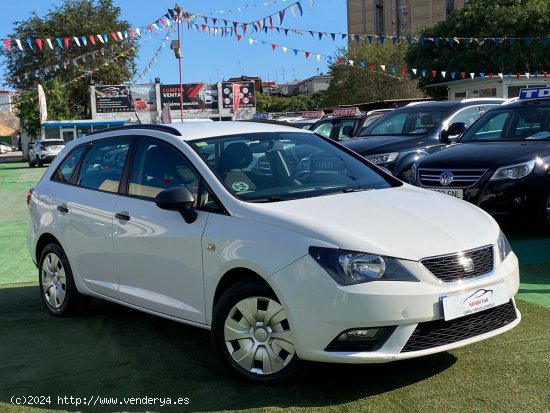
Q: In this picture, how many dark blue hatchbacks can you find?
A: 0